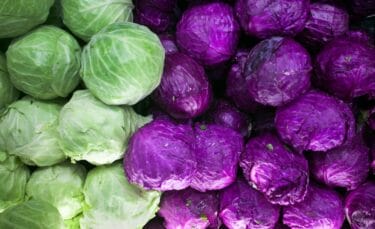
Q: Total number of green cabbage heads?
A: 11